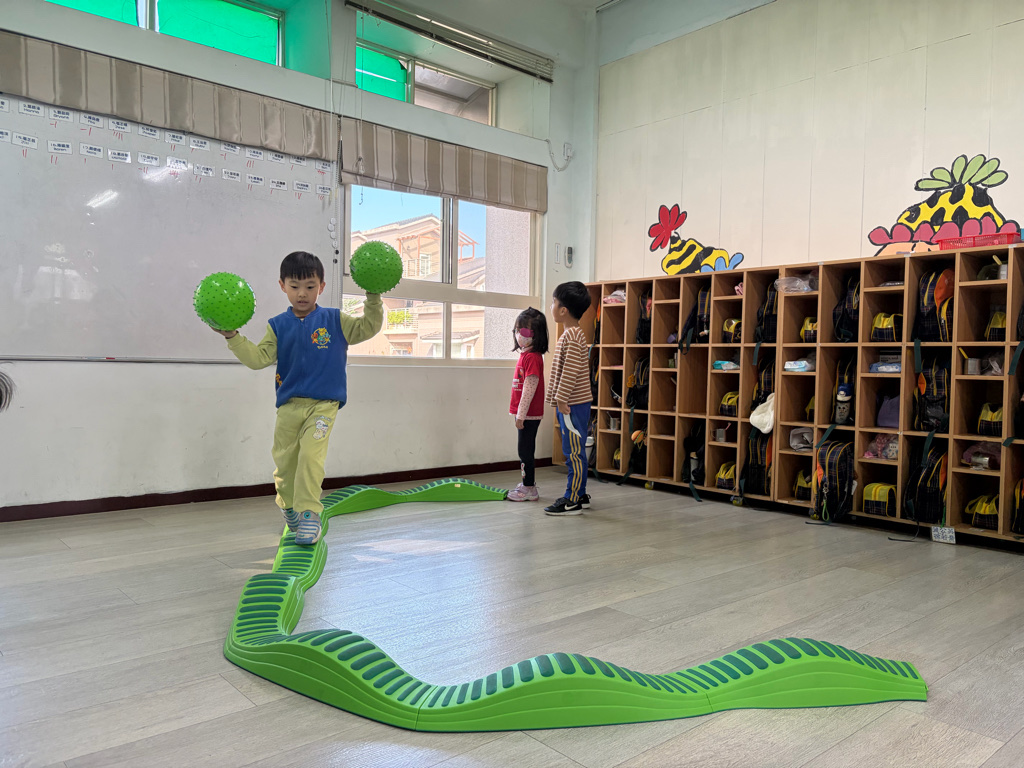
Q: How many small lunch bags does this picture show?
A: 12